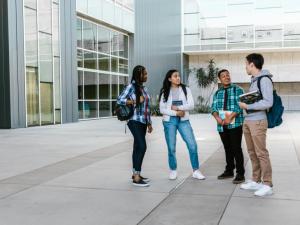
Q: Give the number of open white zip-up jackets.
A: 1